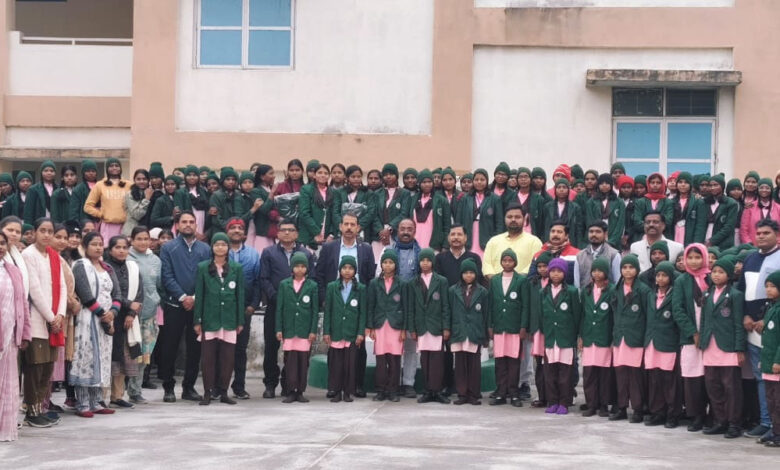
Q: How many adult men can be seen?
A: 11